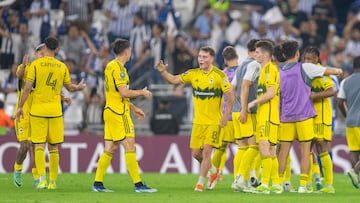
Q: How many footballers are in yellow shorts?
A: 10